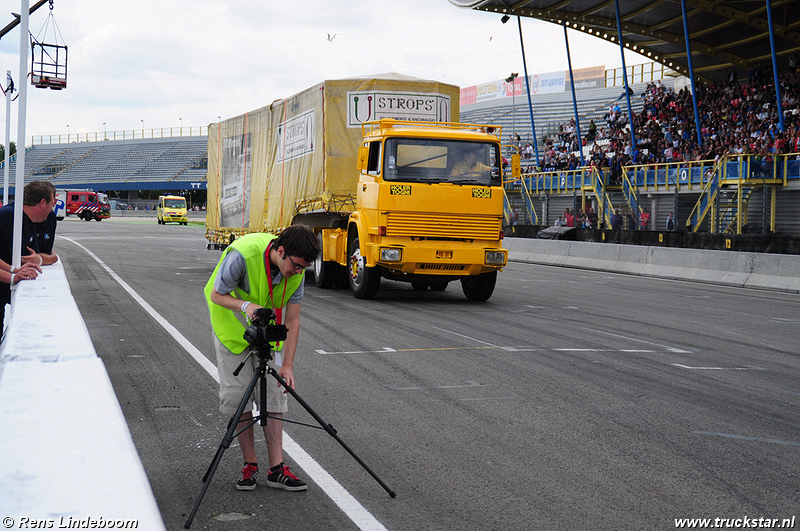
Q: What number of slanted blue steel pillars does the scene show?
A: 5